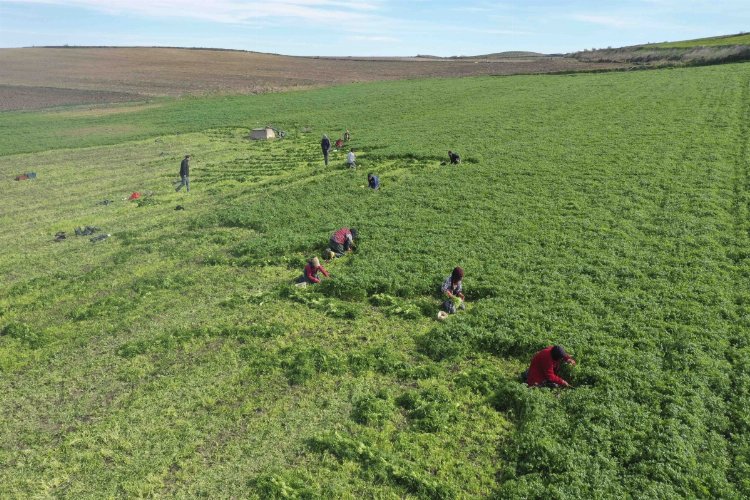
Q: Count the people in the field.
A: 11